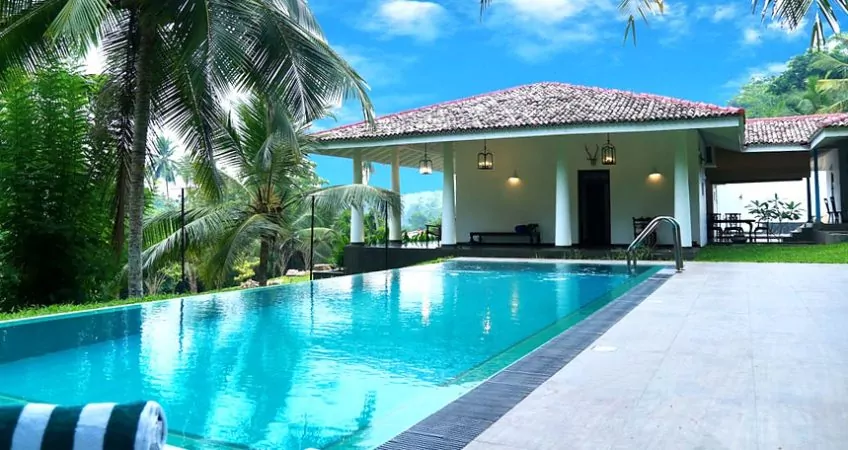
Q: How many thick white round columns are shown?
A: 5